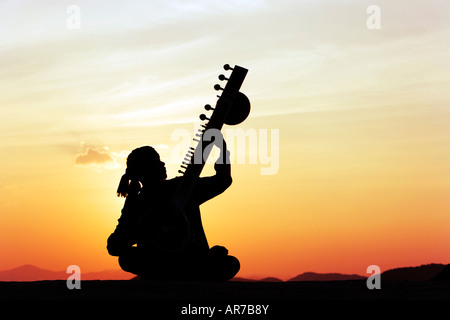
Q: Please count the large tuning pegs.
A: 5